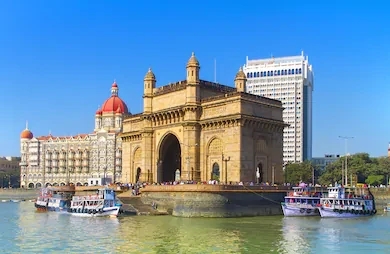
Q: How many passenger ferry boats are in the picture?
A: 4